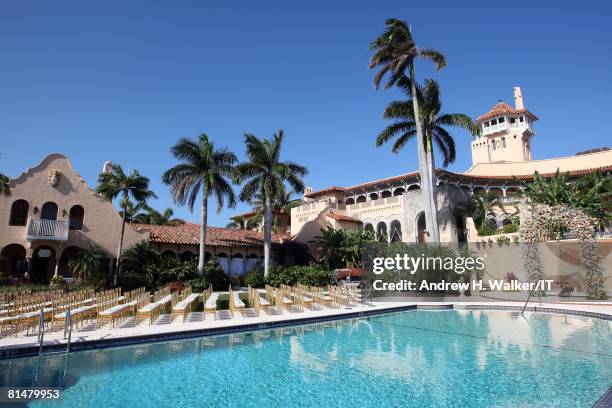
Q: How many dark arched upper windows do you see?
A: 3